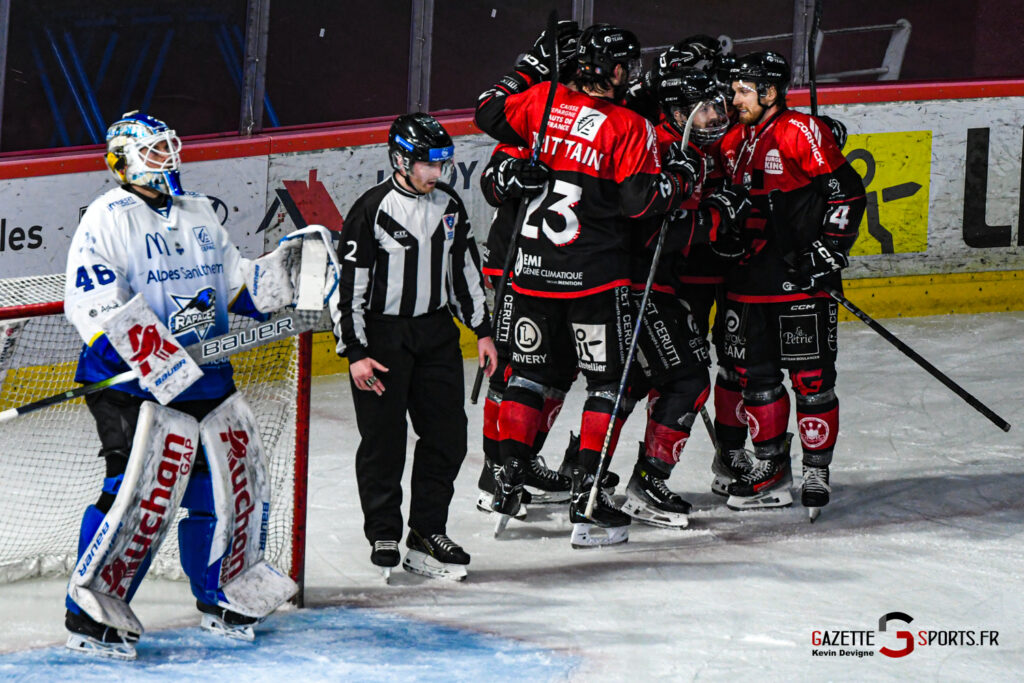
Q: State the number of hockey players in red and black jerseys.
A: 5